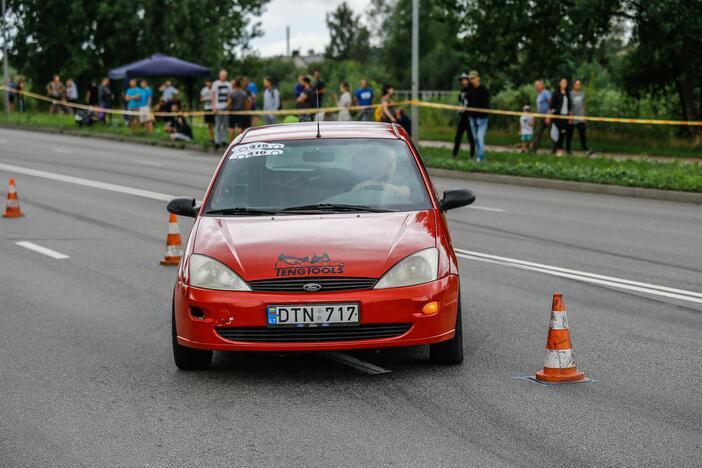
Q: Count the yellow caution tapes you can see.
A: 1